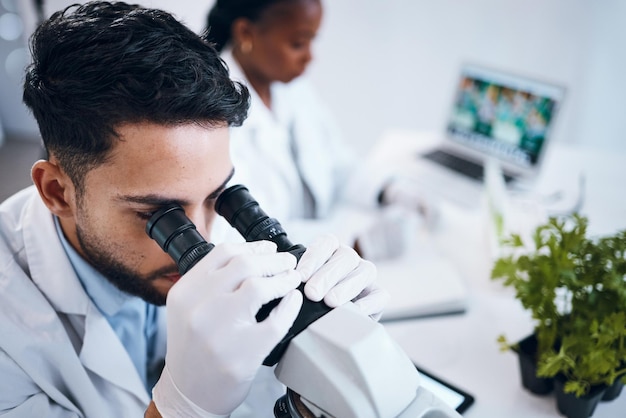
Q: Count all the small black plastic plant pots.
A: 3